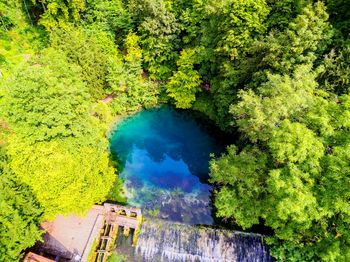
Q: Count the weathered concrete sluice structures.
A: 1